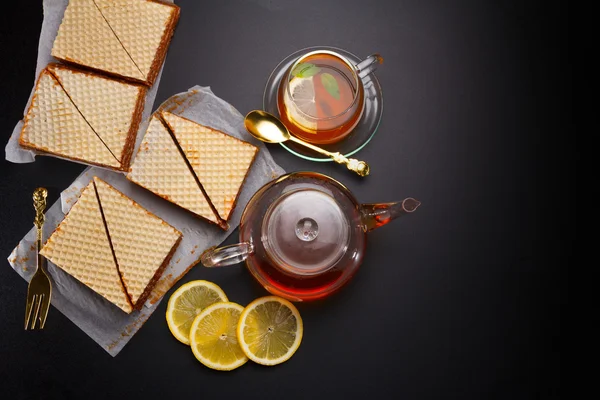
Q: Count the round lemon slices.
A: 3